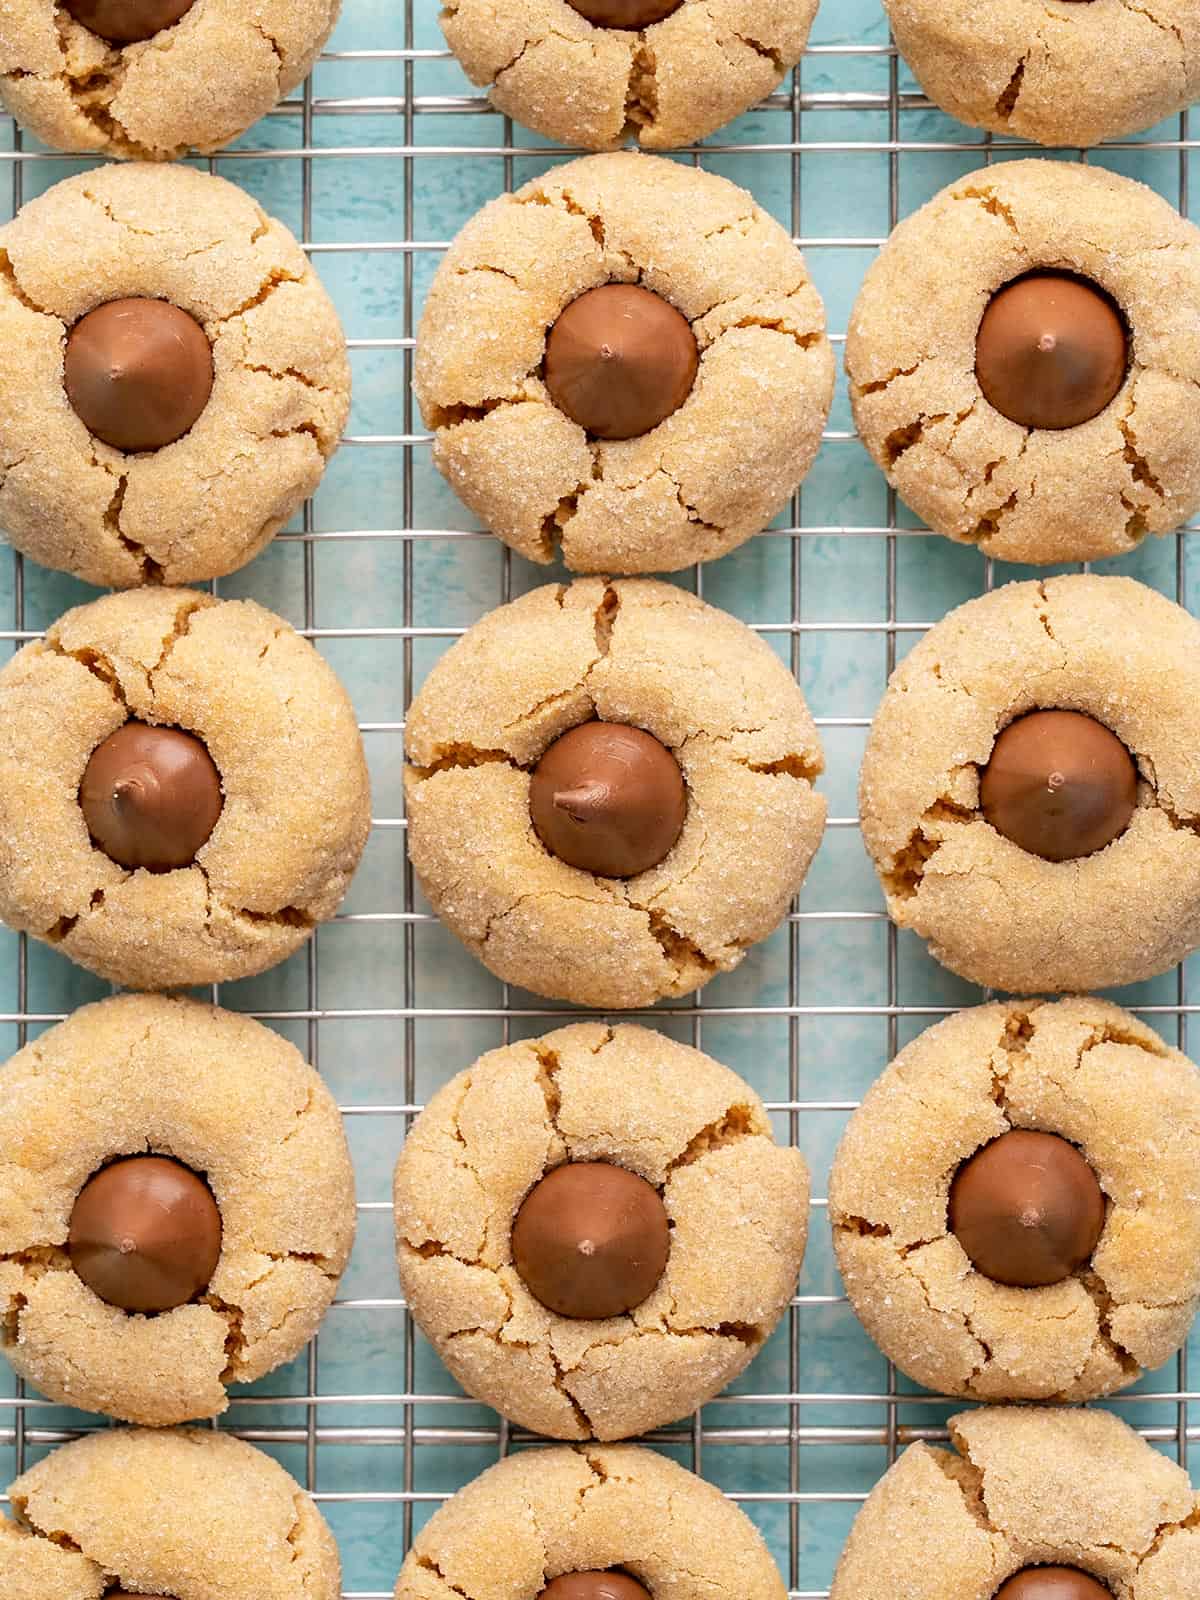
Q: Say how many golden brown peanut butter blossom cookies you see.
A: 15